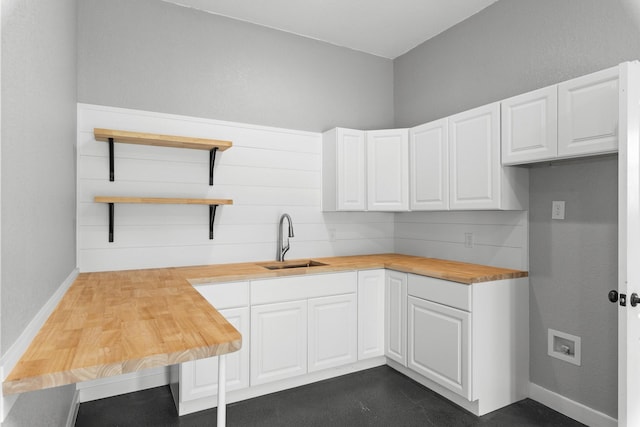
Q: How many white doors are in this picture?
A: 13